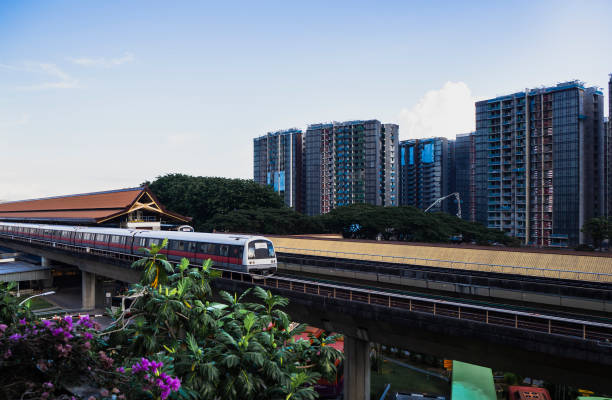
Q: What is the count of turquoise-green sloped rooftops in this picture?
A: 1